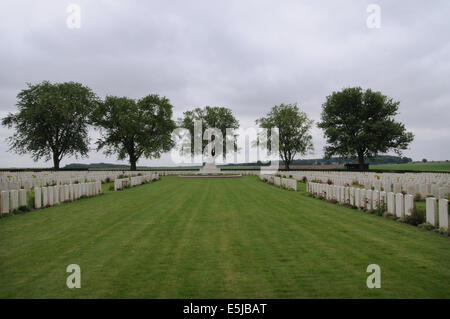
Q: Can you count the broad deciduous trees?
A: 5